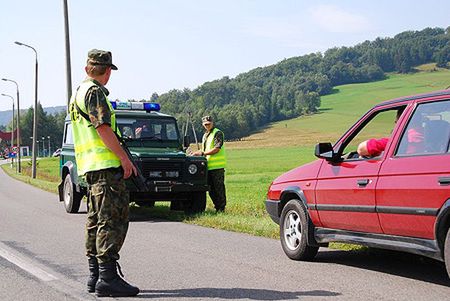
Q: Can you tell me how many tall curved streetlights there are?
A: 3